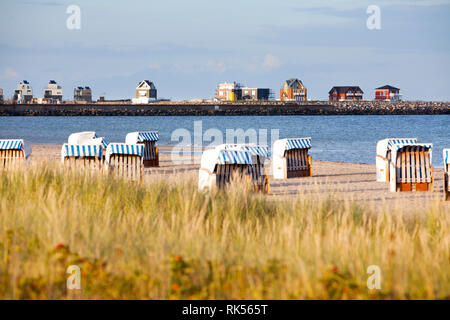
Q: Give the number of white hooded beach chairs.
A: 12